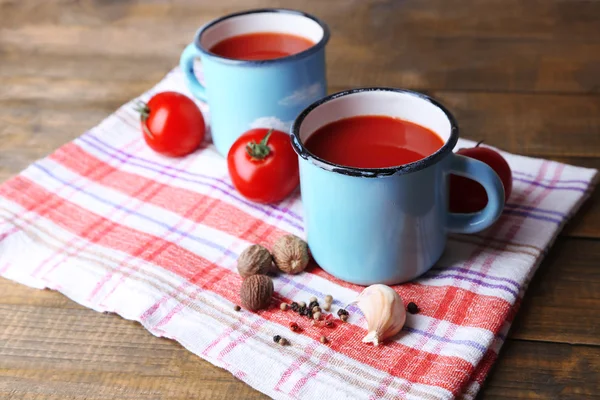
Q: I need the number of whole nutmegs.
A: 3